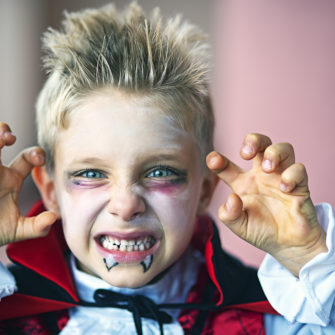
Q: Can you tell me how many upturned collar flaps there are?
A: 2